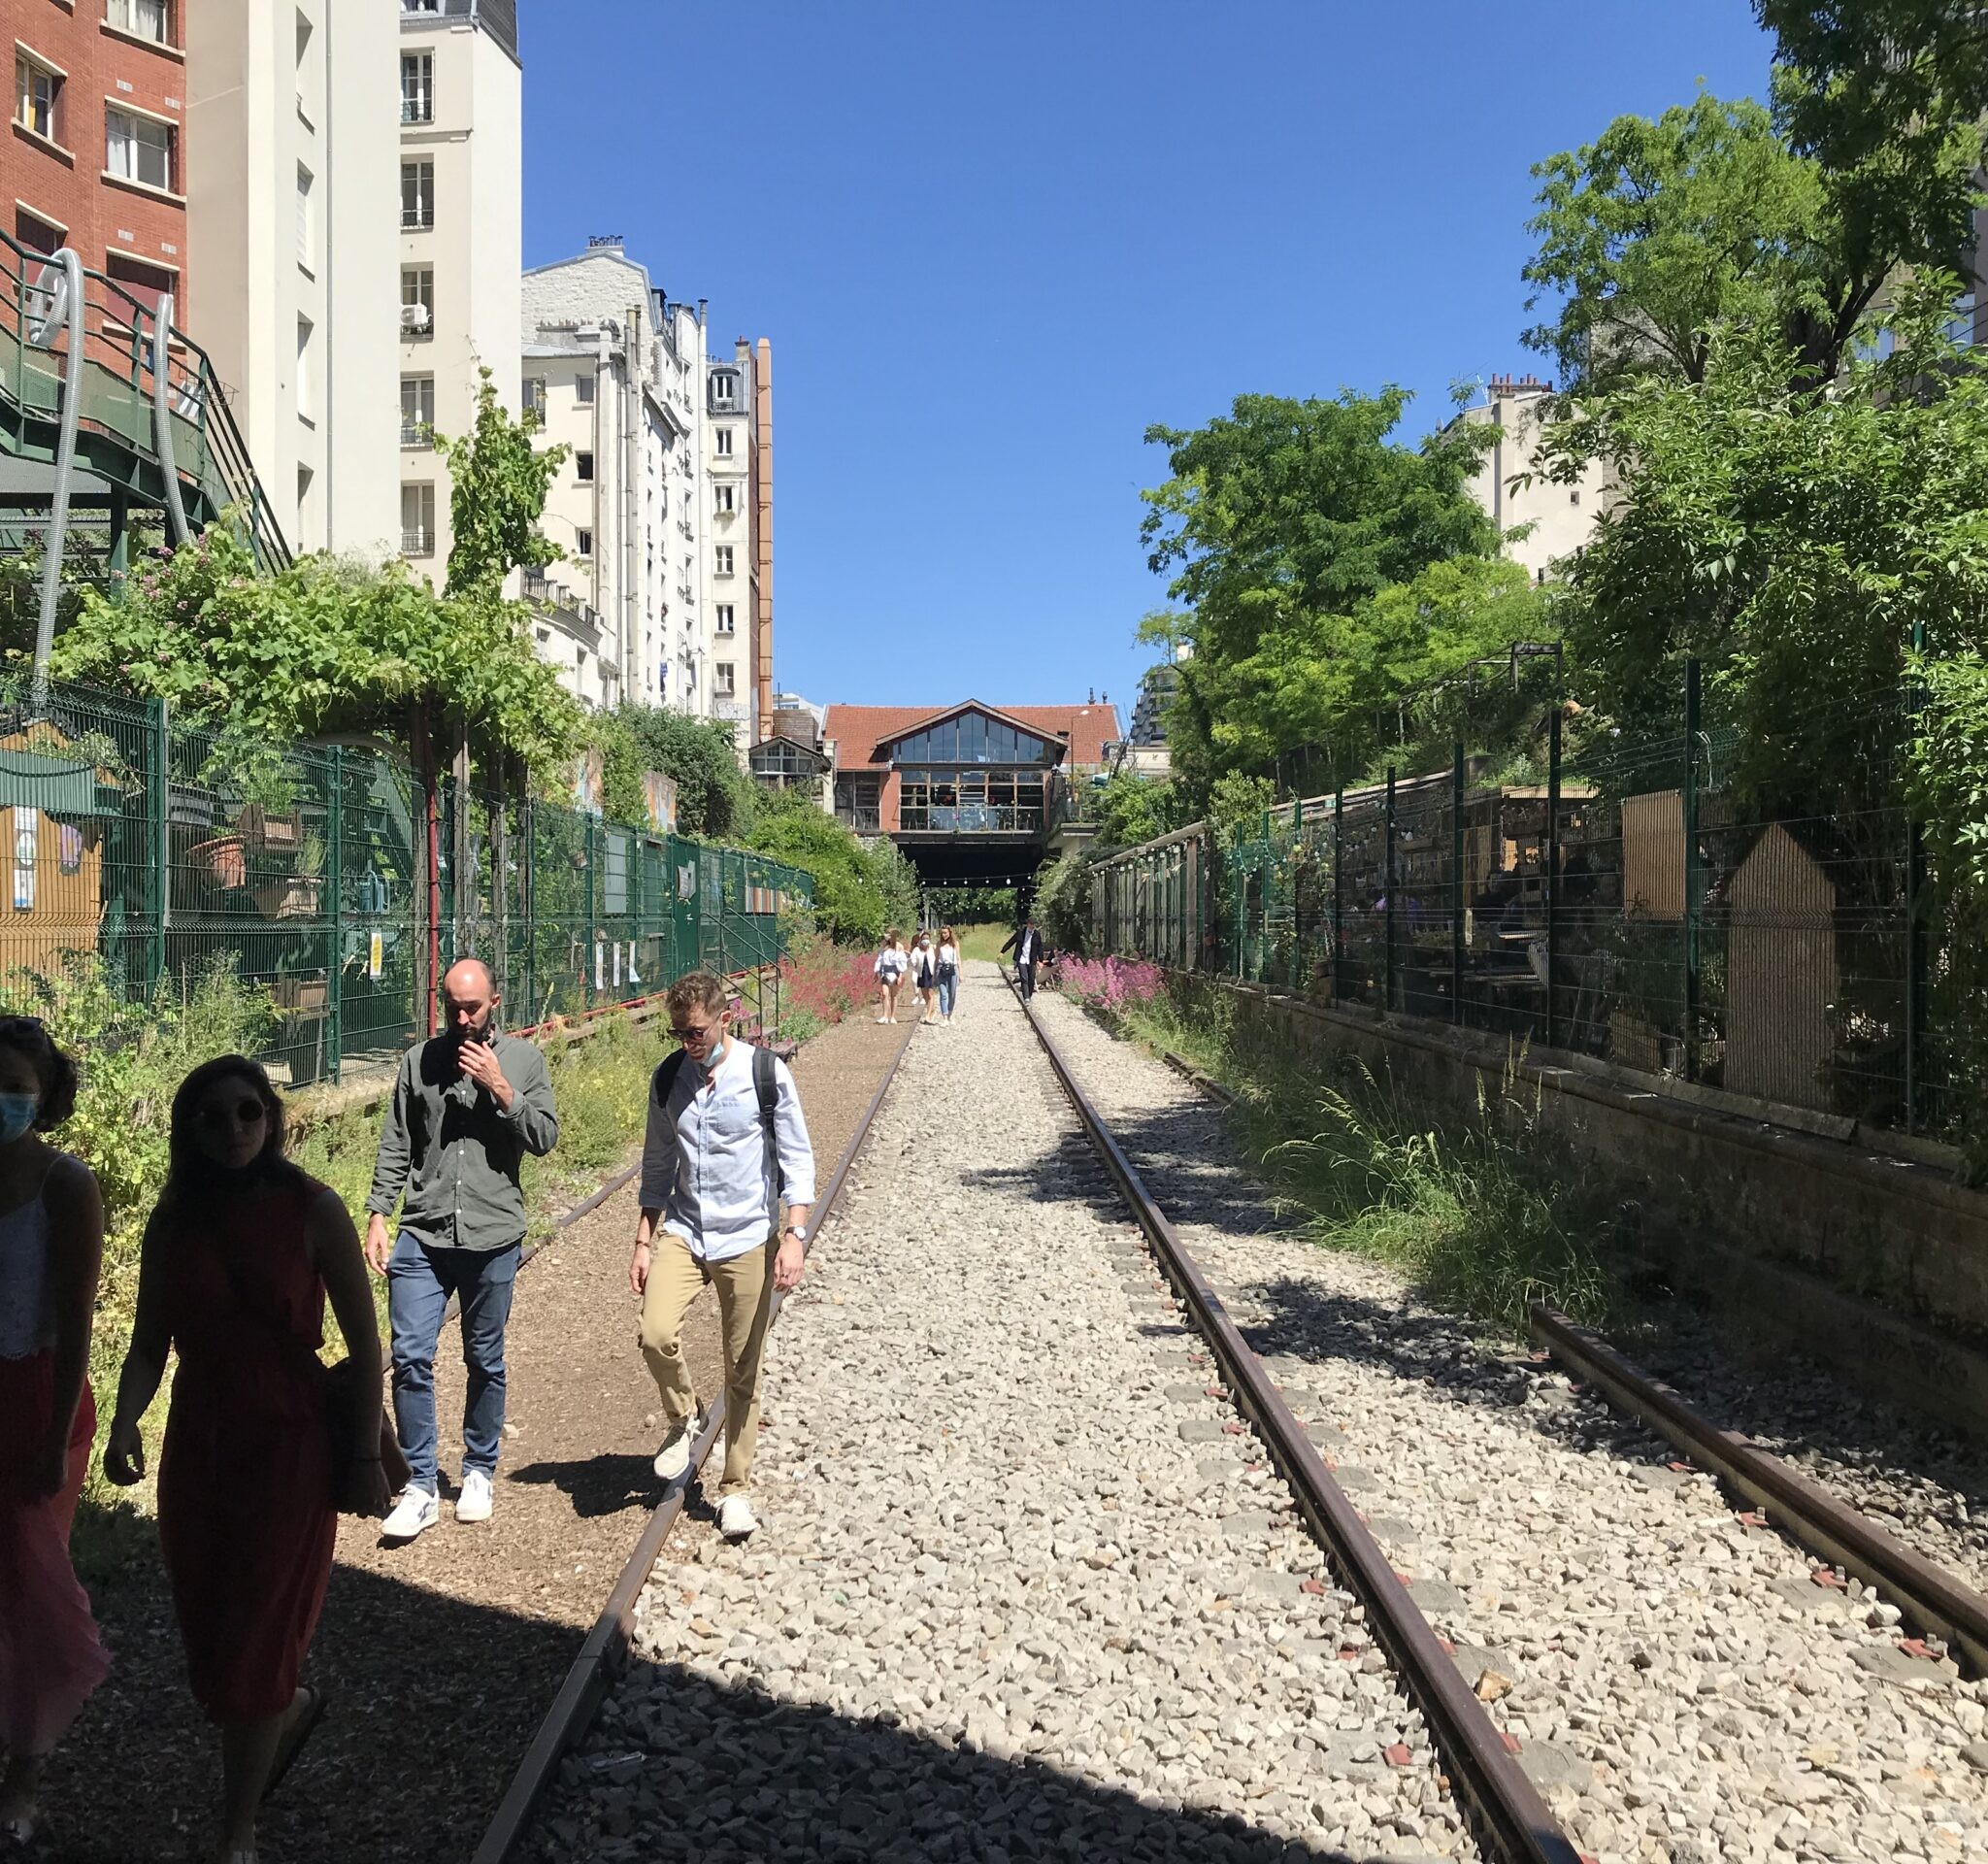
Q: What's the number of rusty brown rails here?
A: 4